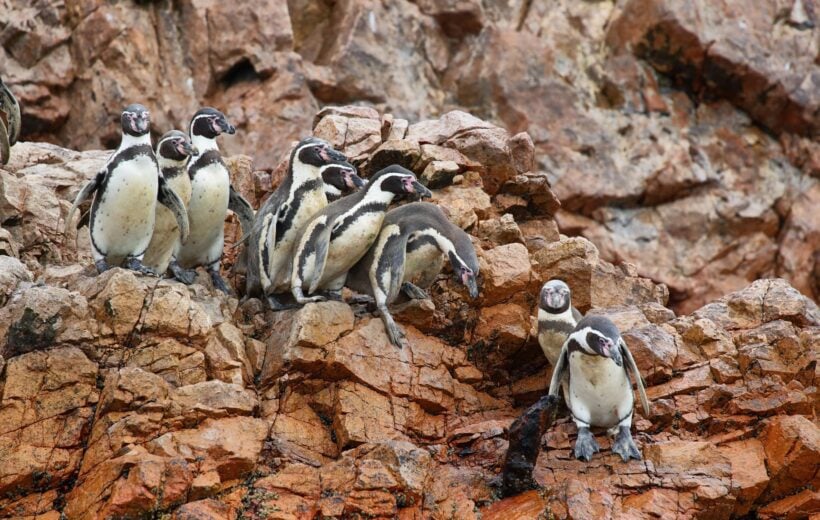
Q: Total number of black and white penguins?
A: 9